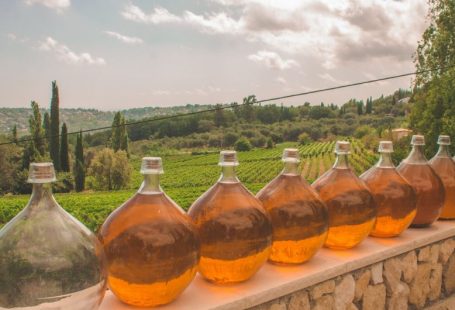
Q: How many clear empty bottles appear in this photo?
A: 1